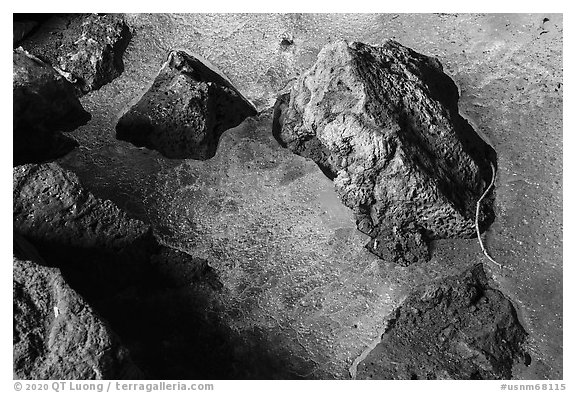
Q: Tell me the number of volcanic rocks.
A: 7